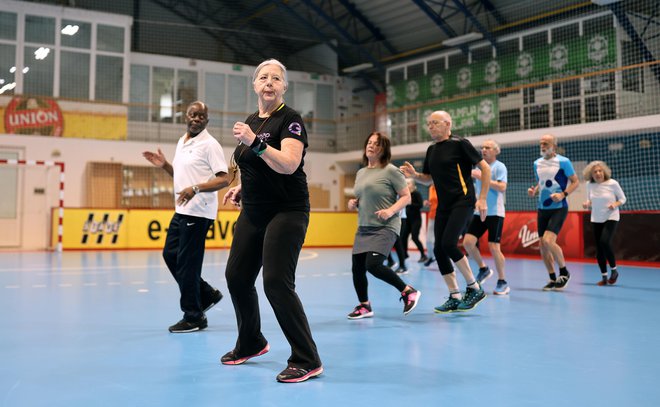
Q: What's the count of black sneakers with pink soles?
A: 2